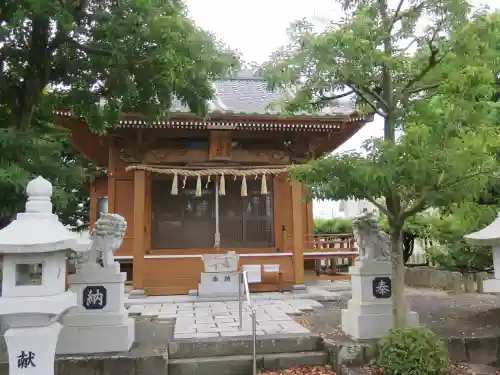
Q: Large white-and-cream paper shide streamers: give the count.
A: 5